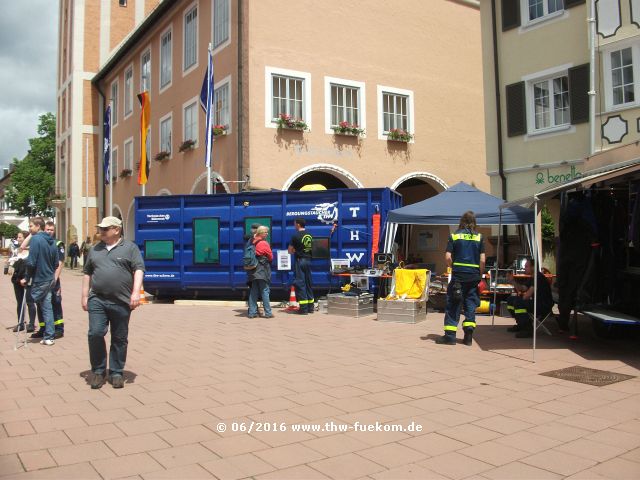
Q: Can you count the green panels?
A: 3